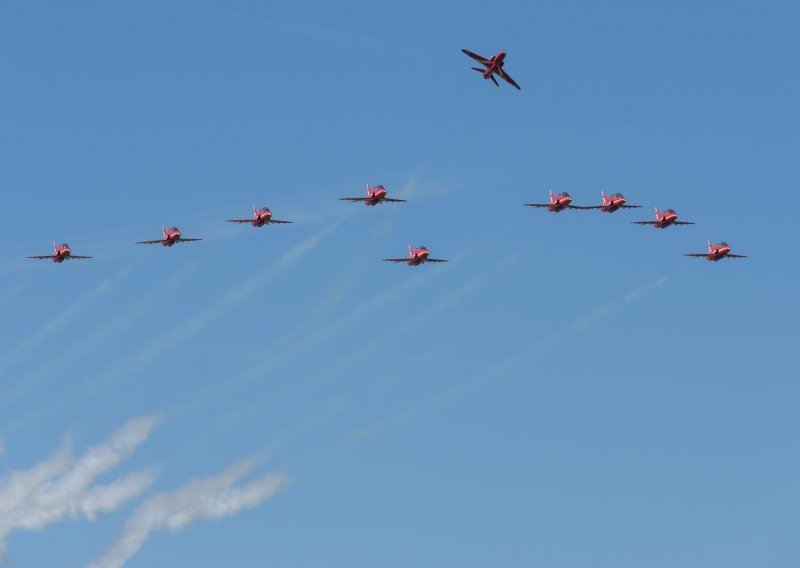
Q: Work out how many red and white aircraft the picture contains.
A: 10